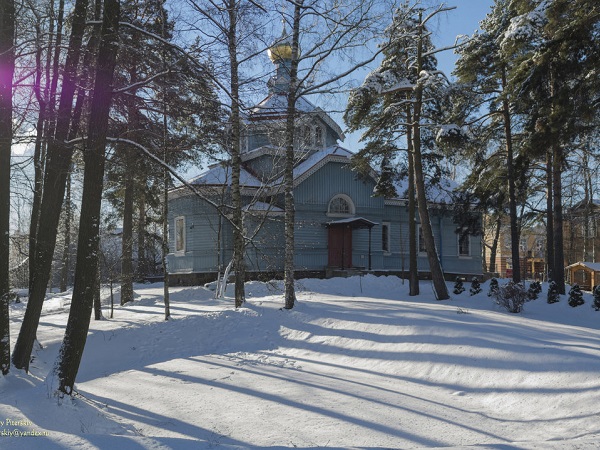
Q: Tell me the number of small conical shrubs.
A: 7